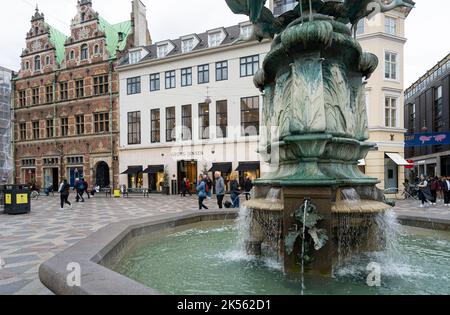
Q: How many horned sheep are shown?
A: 0